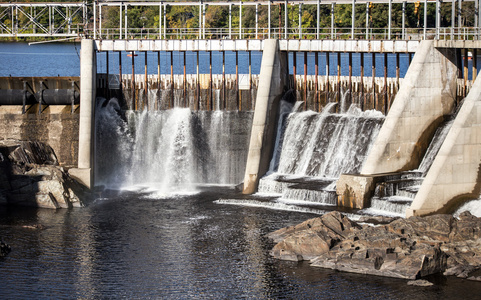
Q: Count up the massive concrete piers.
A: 4